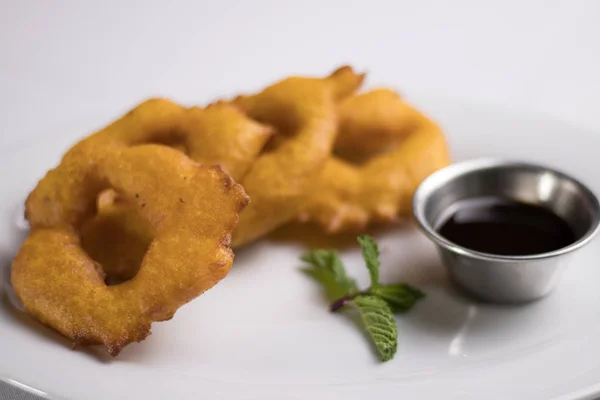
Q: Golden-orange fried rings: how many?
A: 4